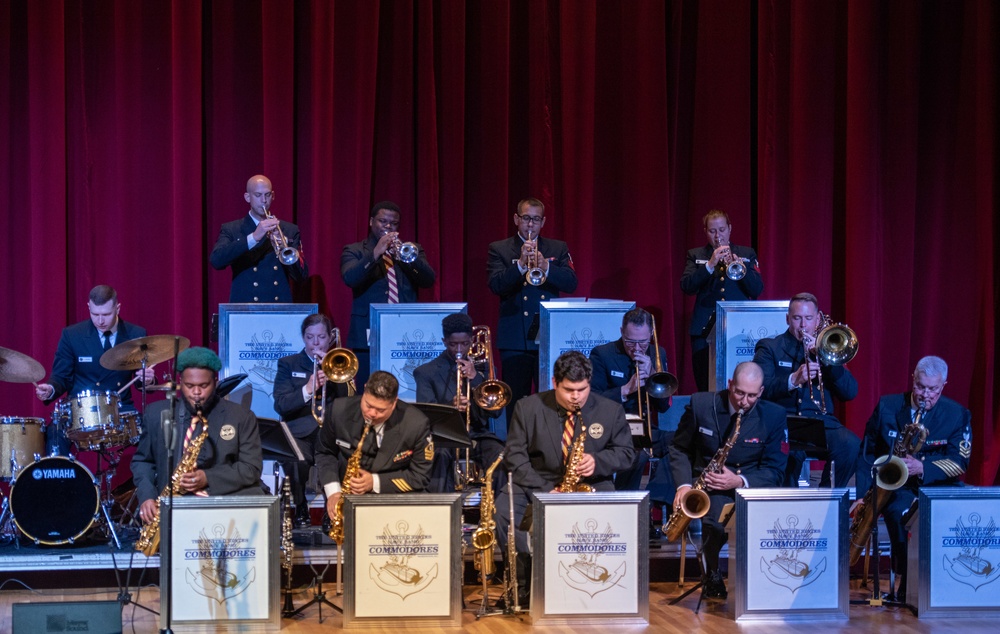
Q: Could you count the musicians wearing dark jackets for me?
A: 14